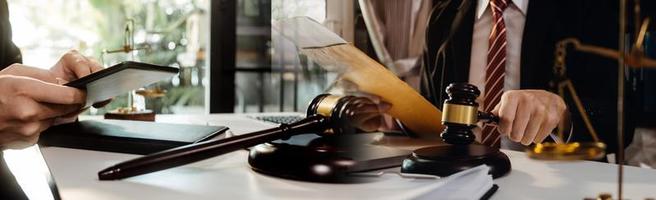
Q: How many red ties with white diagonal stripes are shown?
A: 1